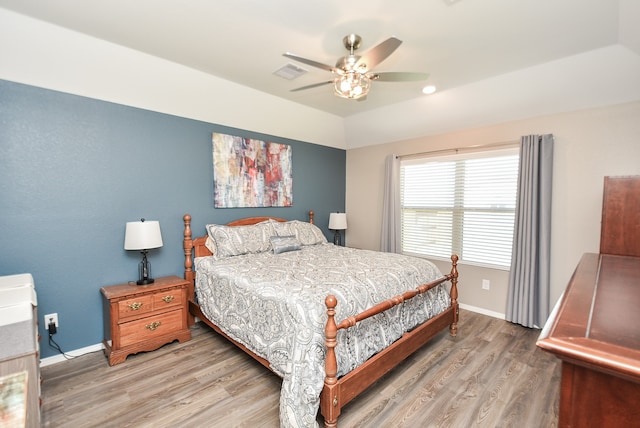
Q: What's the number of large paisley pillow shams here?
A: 2